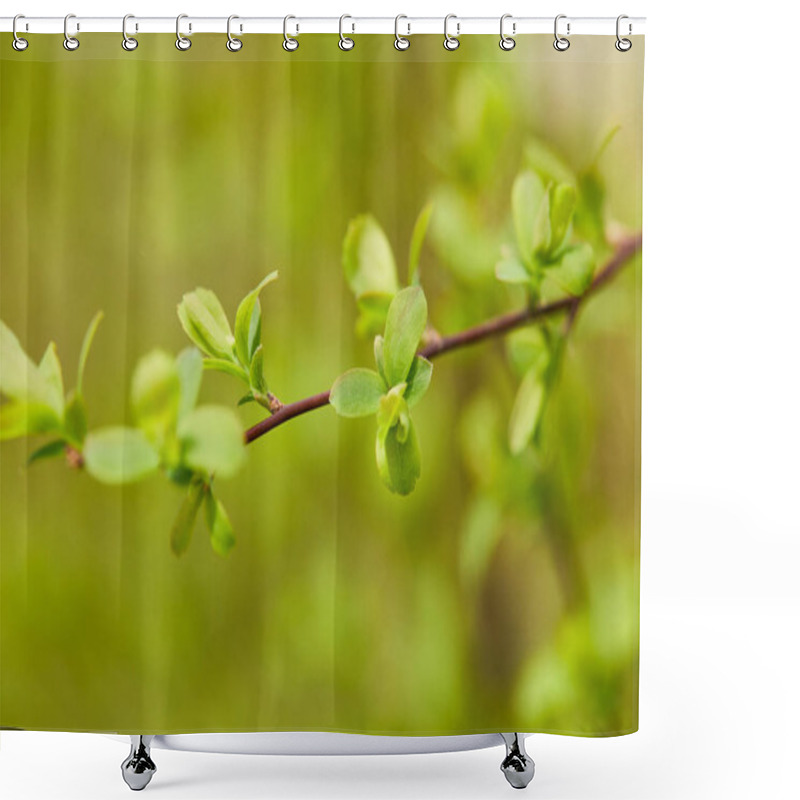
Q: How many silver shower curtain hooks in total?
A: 12